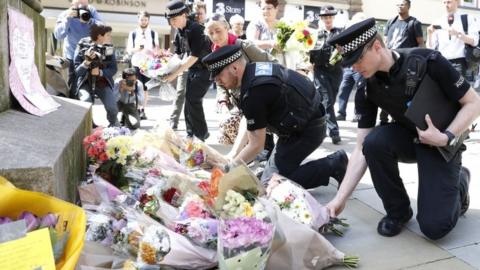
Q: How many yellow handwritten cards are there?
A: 1